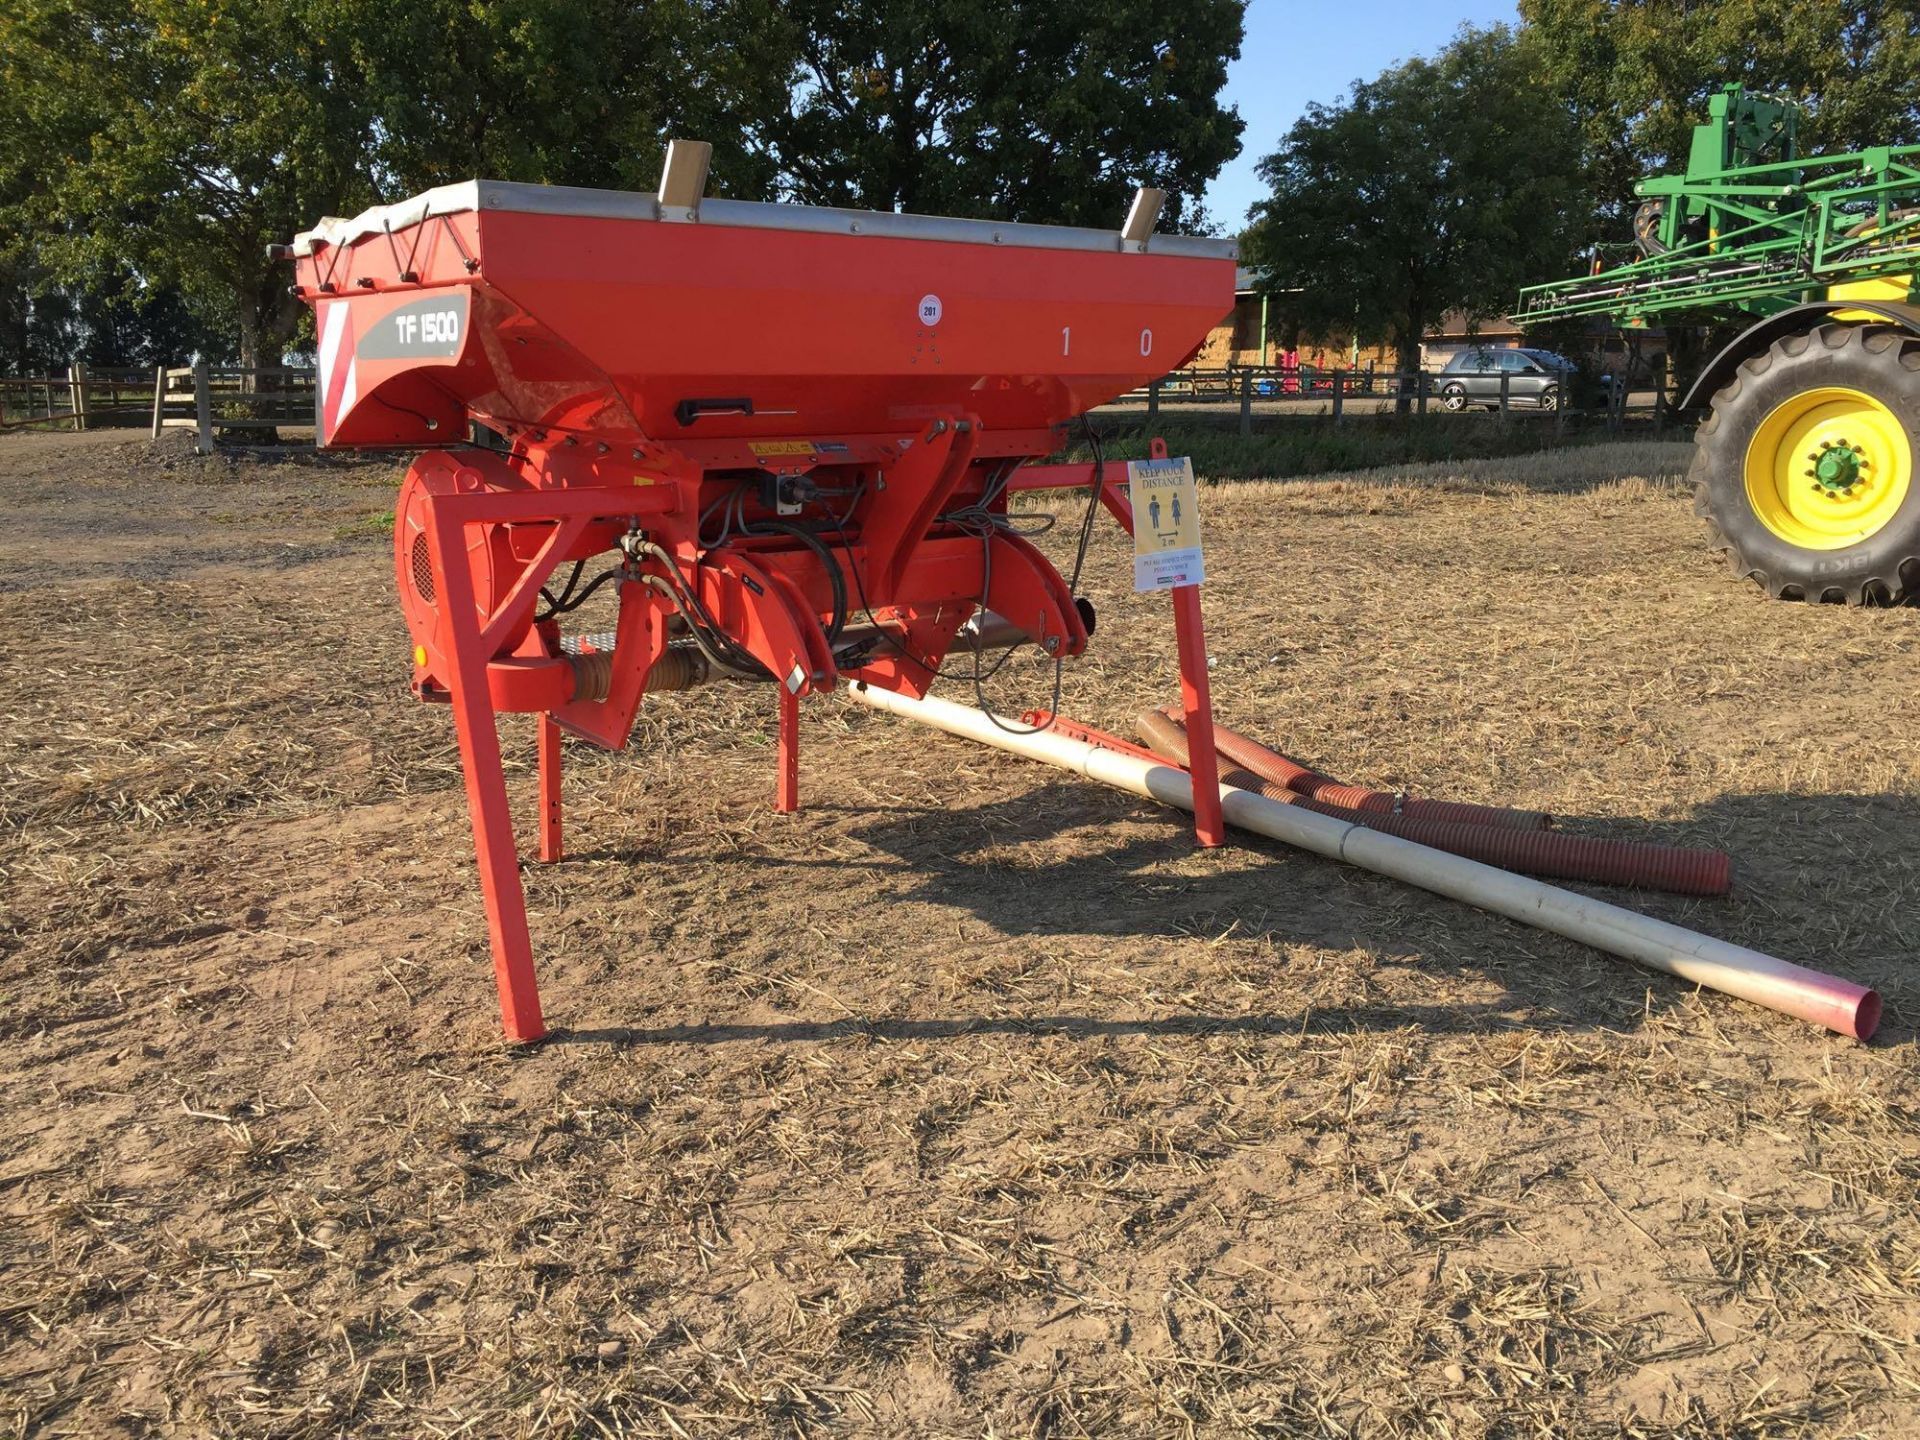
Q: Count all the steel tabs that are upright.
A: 2